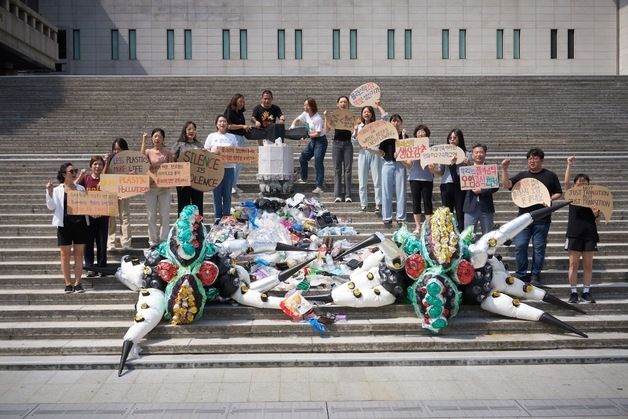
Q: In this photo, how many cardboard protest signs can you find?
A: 14